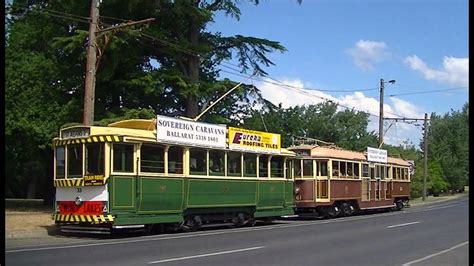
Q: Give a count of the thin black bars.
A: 2